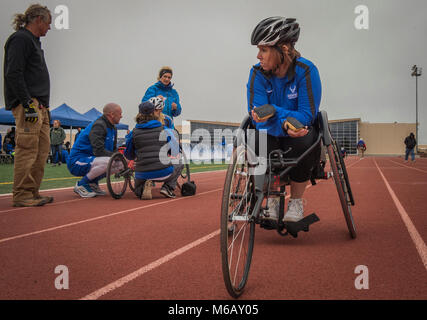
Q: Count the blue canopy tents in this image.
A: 3